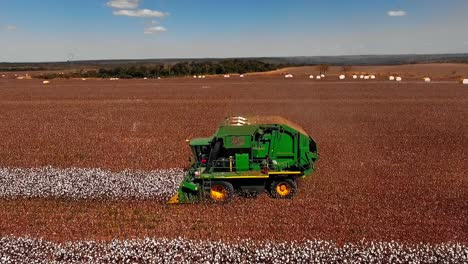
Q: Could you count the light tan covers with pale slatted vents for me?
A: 1